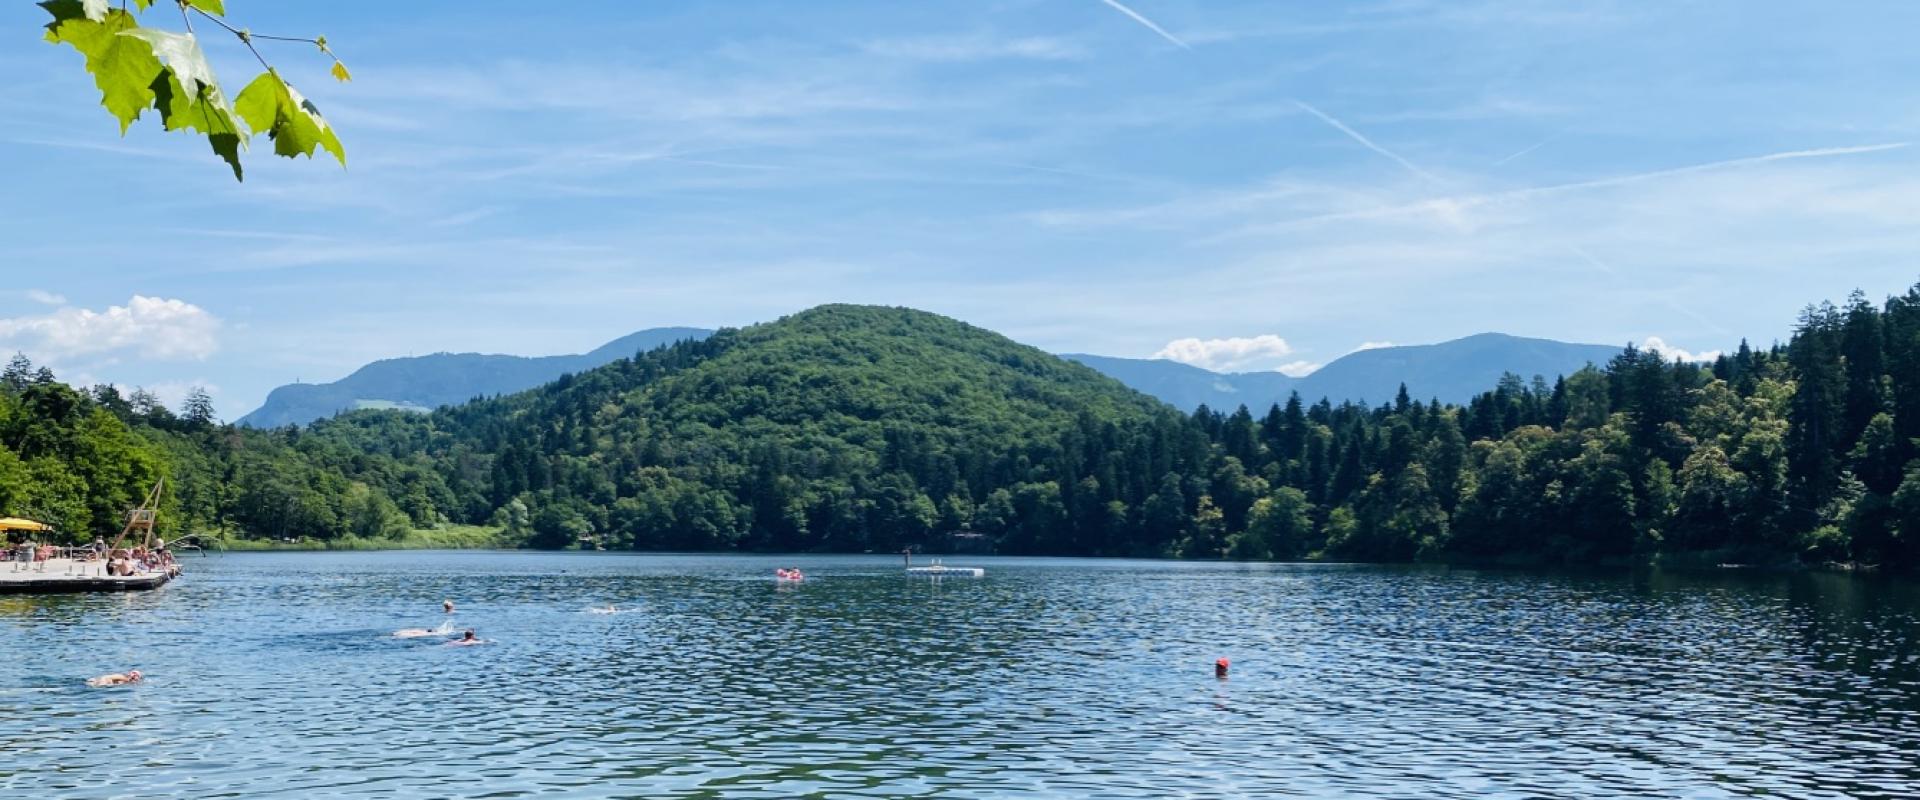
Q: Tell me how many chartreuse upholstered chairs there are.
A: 0